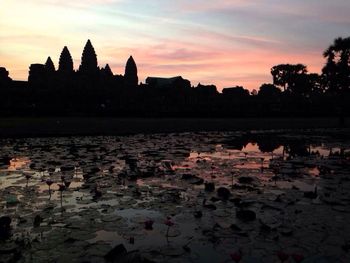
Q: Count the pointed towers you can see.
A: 5